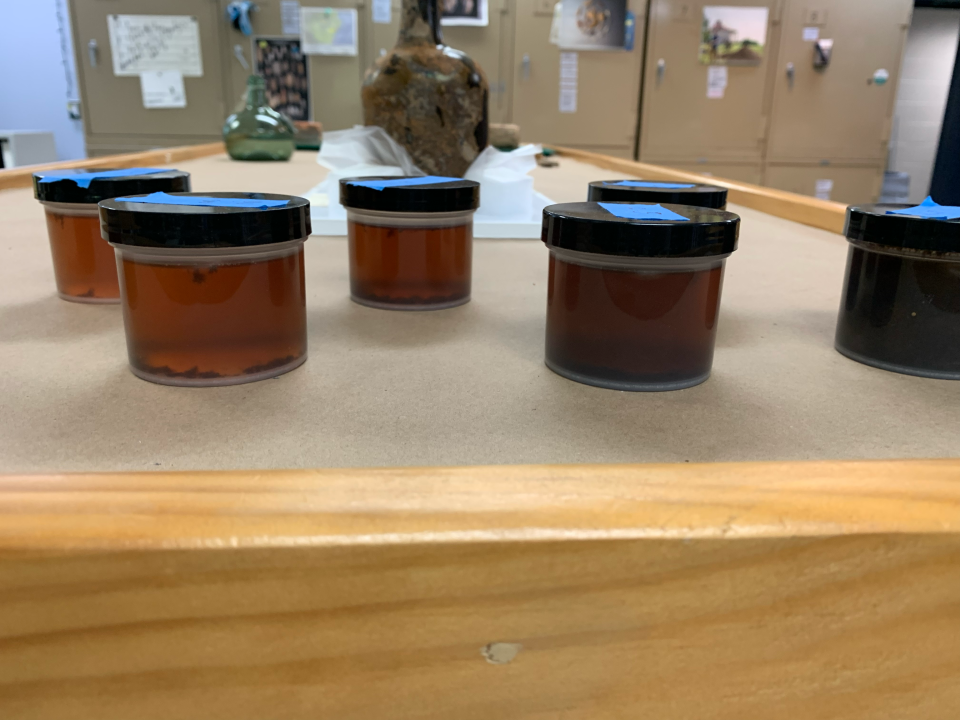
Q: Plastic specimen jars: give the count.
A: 6